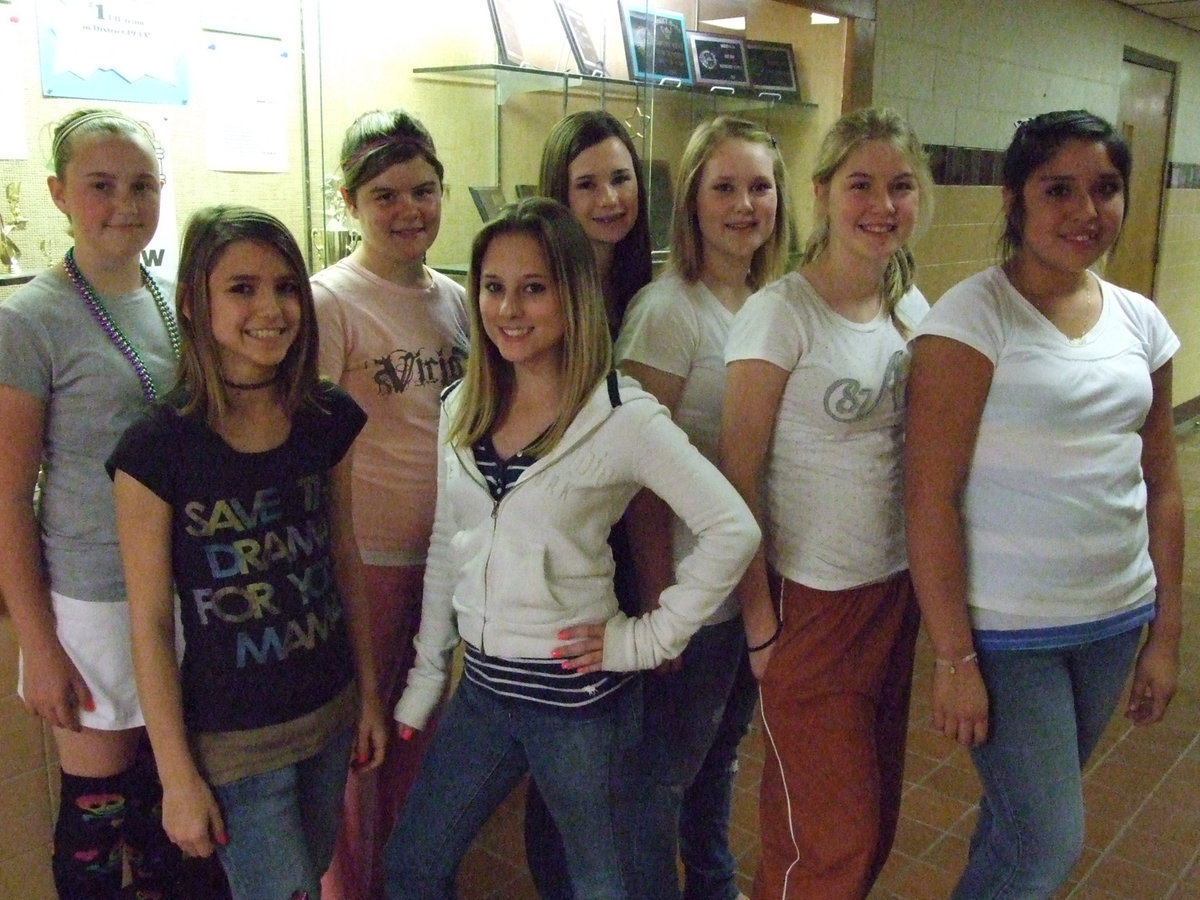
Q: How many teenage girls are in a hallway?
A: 8